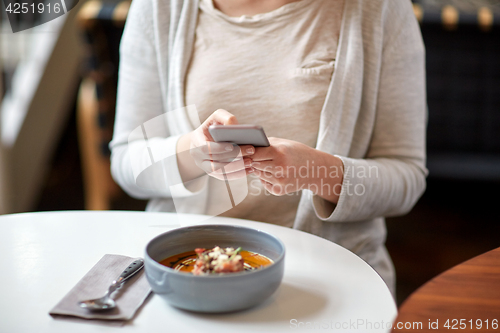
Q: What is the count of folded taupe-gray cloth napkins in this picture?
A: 1